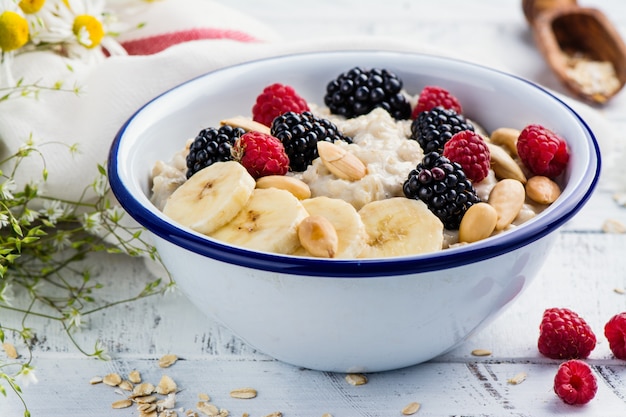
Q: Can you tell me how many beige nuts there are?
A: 9